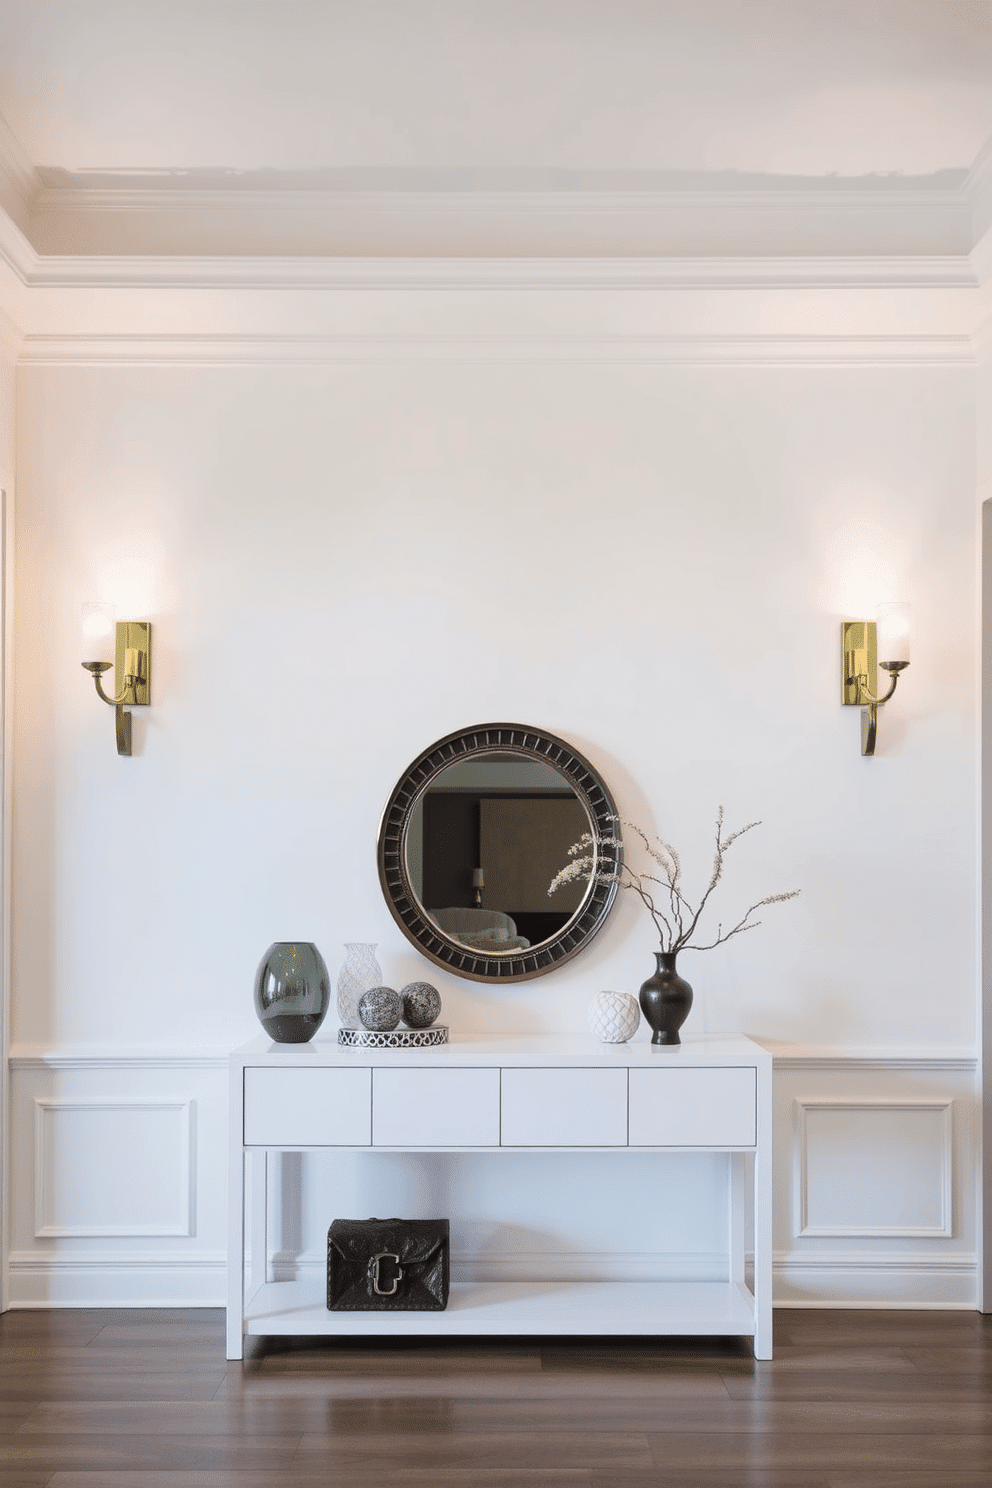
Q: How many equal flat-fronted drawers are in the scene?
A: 4